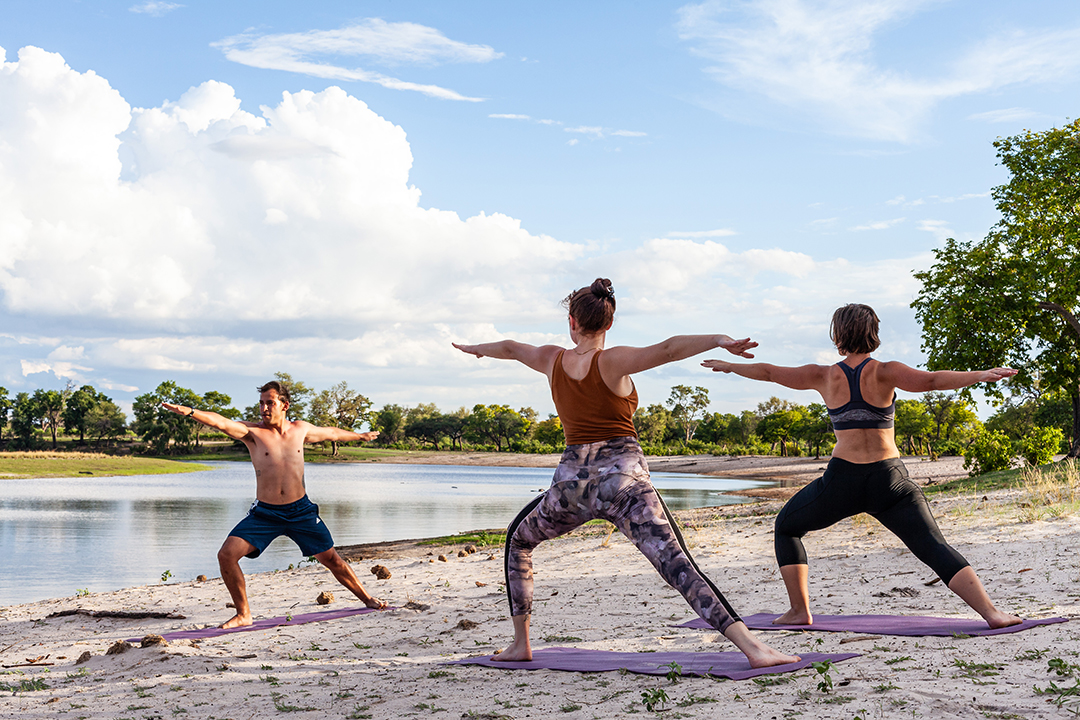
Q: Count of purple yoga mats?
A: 3